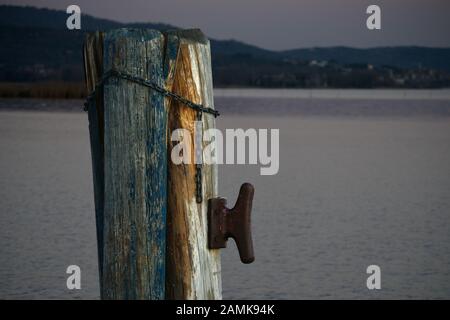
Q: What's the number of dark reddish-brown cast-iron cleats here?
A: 1